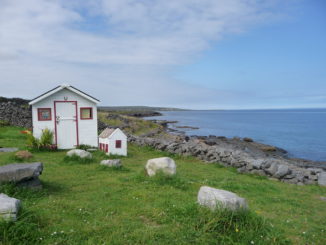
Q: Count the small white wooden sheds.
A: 2